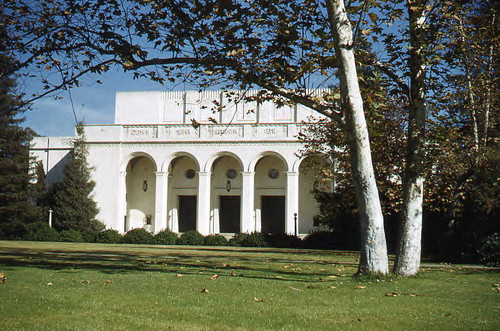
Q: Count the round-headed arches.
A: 5